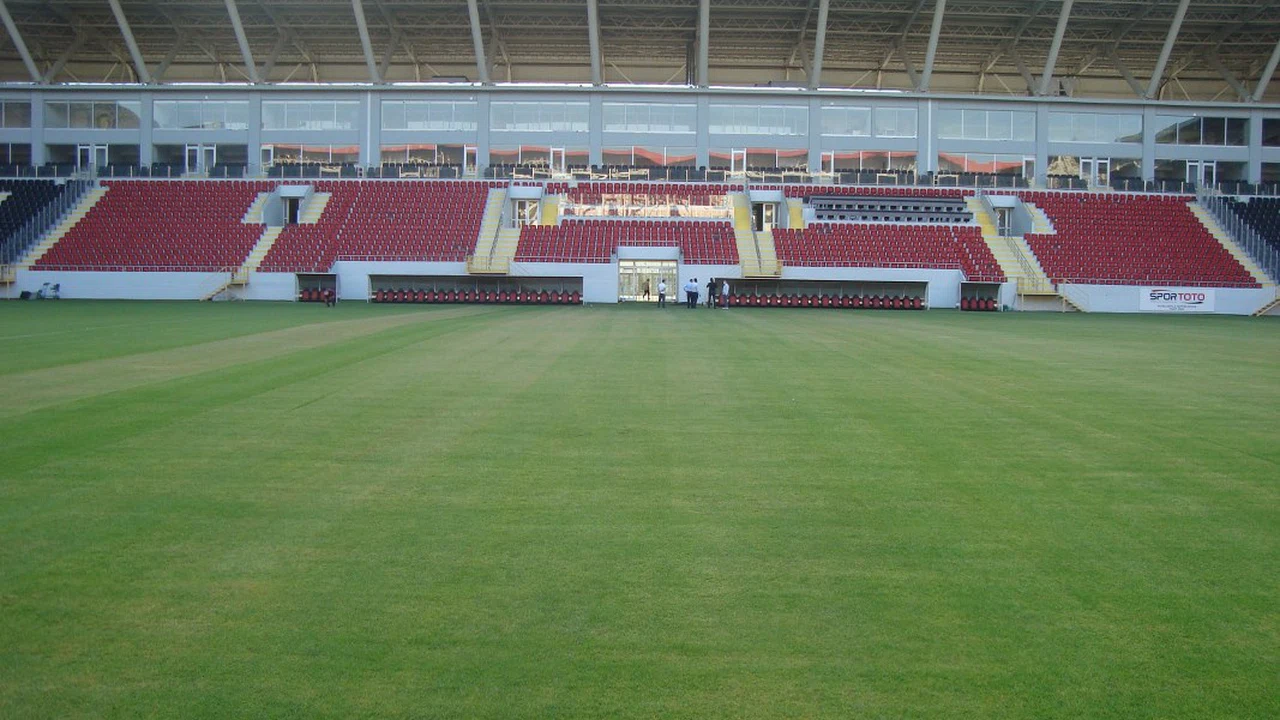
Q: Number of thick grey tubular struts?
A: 12